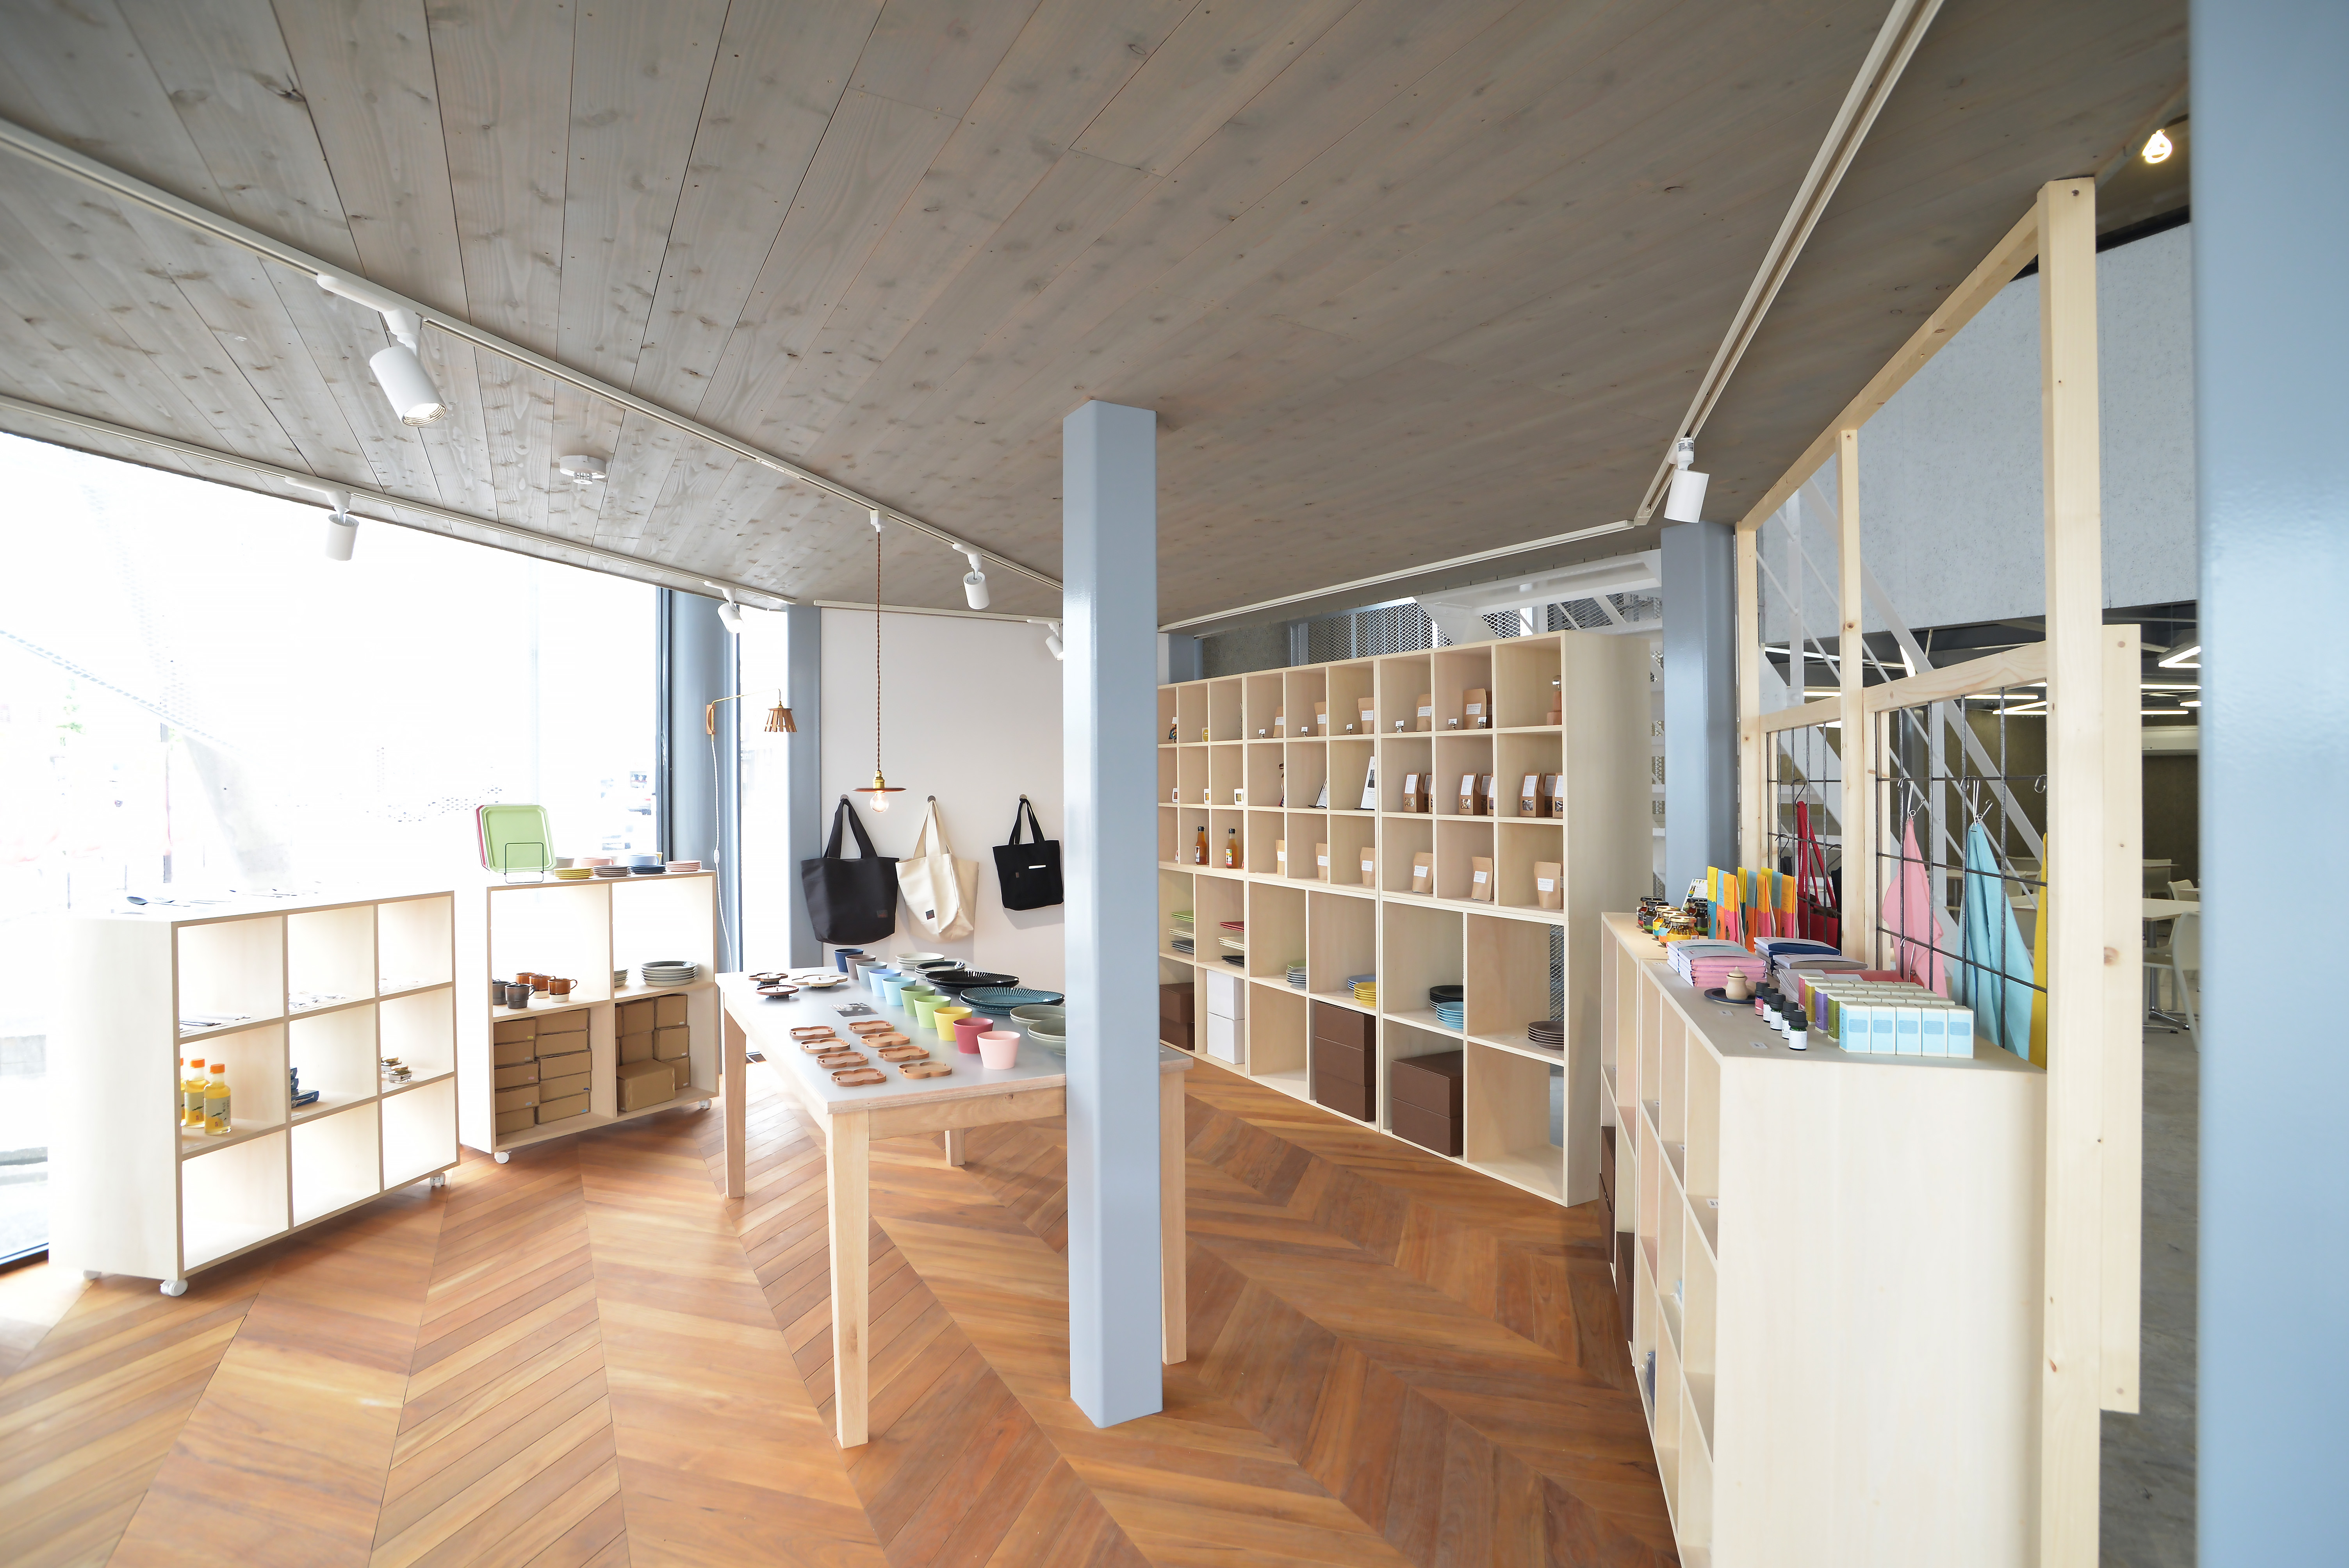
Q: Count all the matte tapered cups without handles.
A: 10